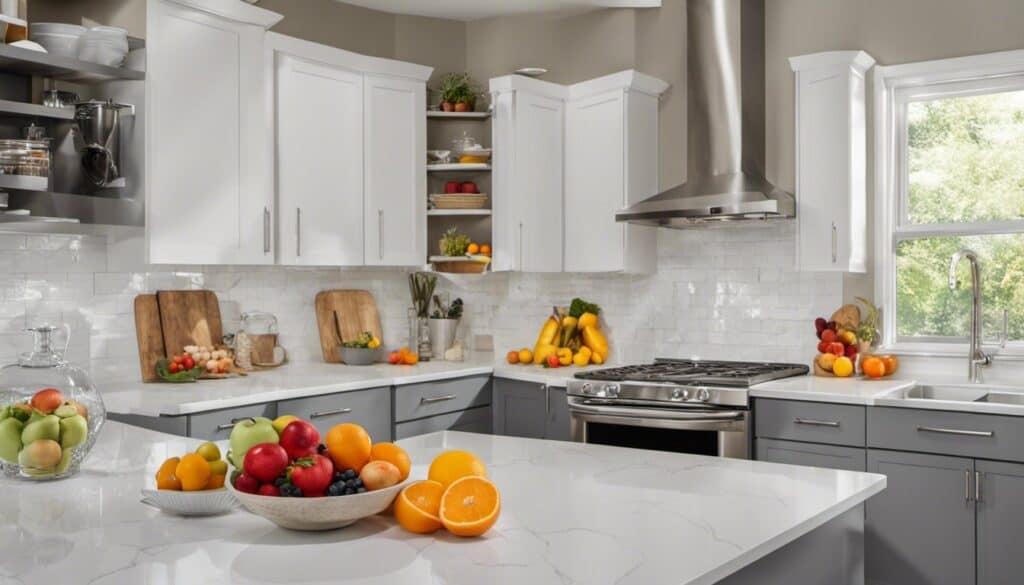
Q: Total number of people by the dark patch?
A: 0